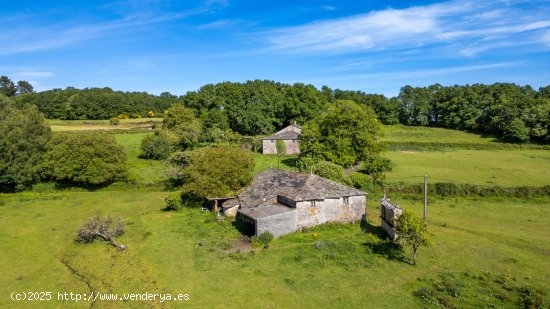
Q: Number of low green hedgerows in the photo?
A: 2